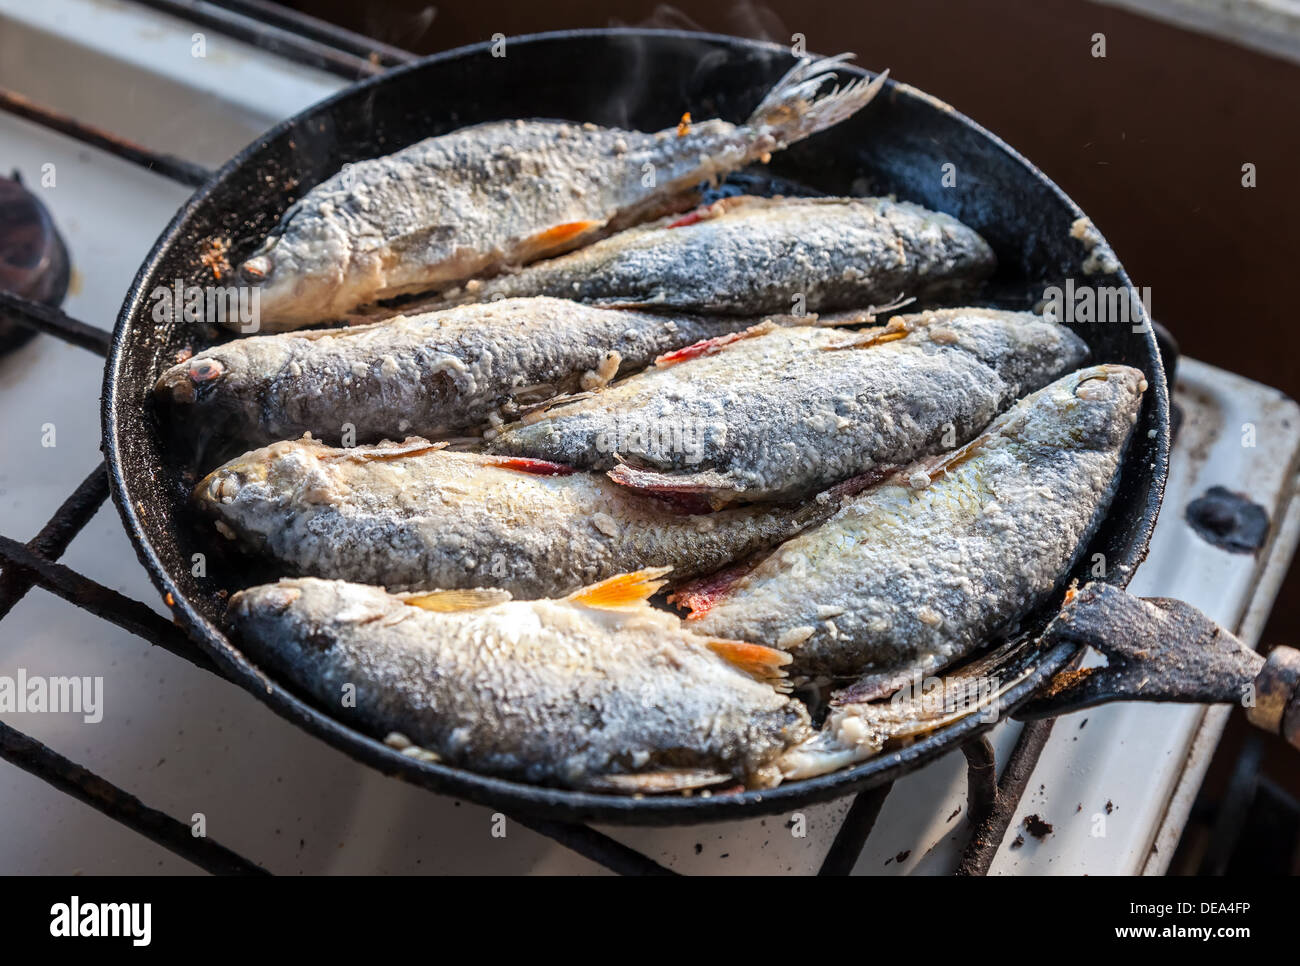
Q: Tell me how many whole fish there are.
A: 7